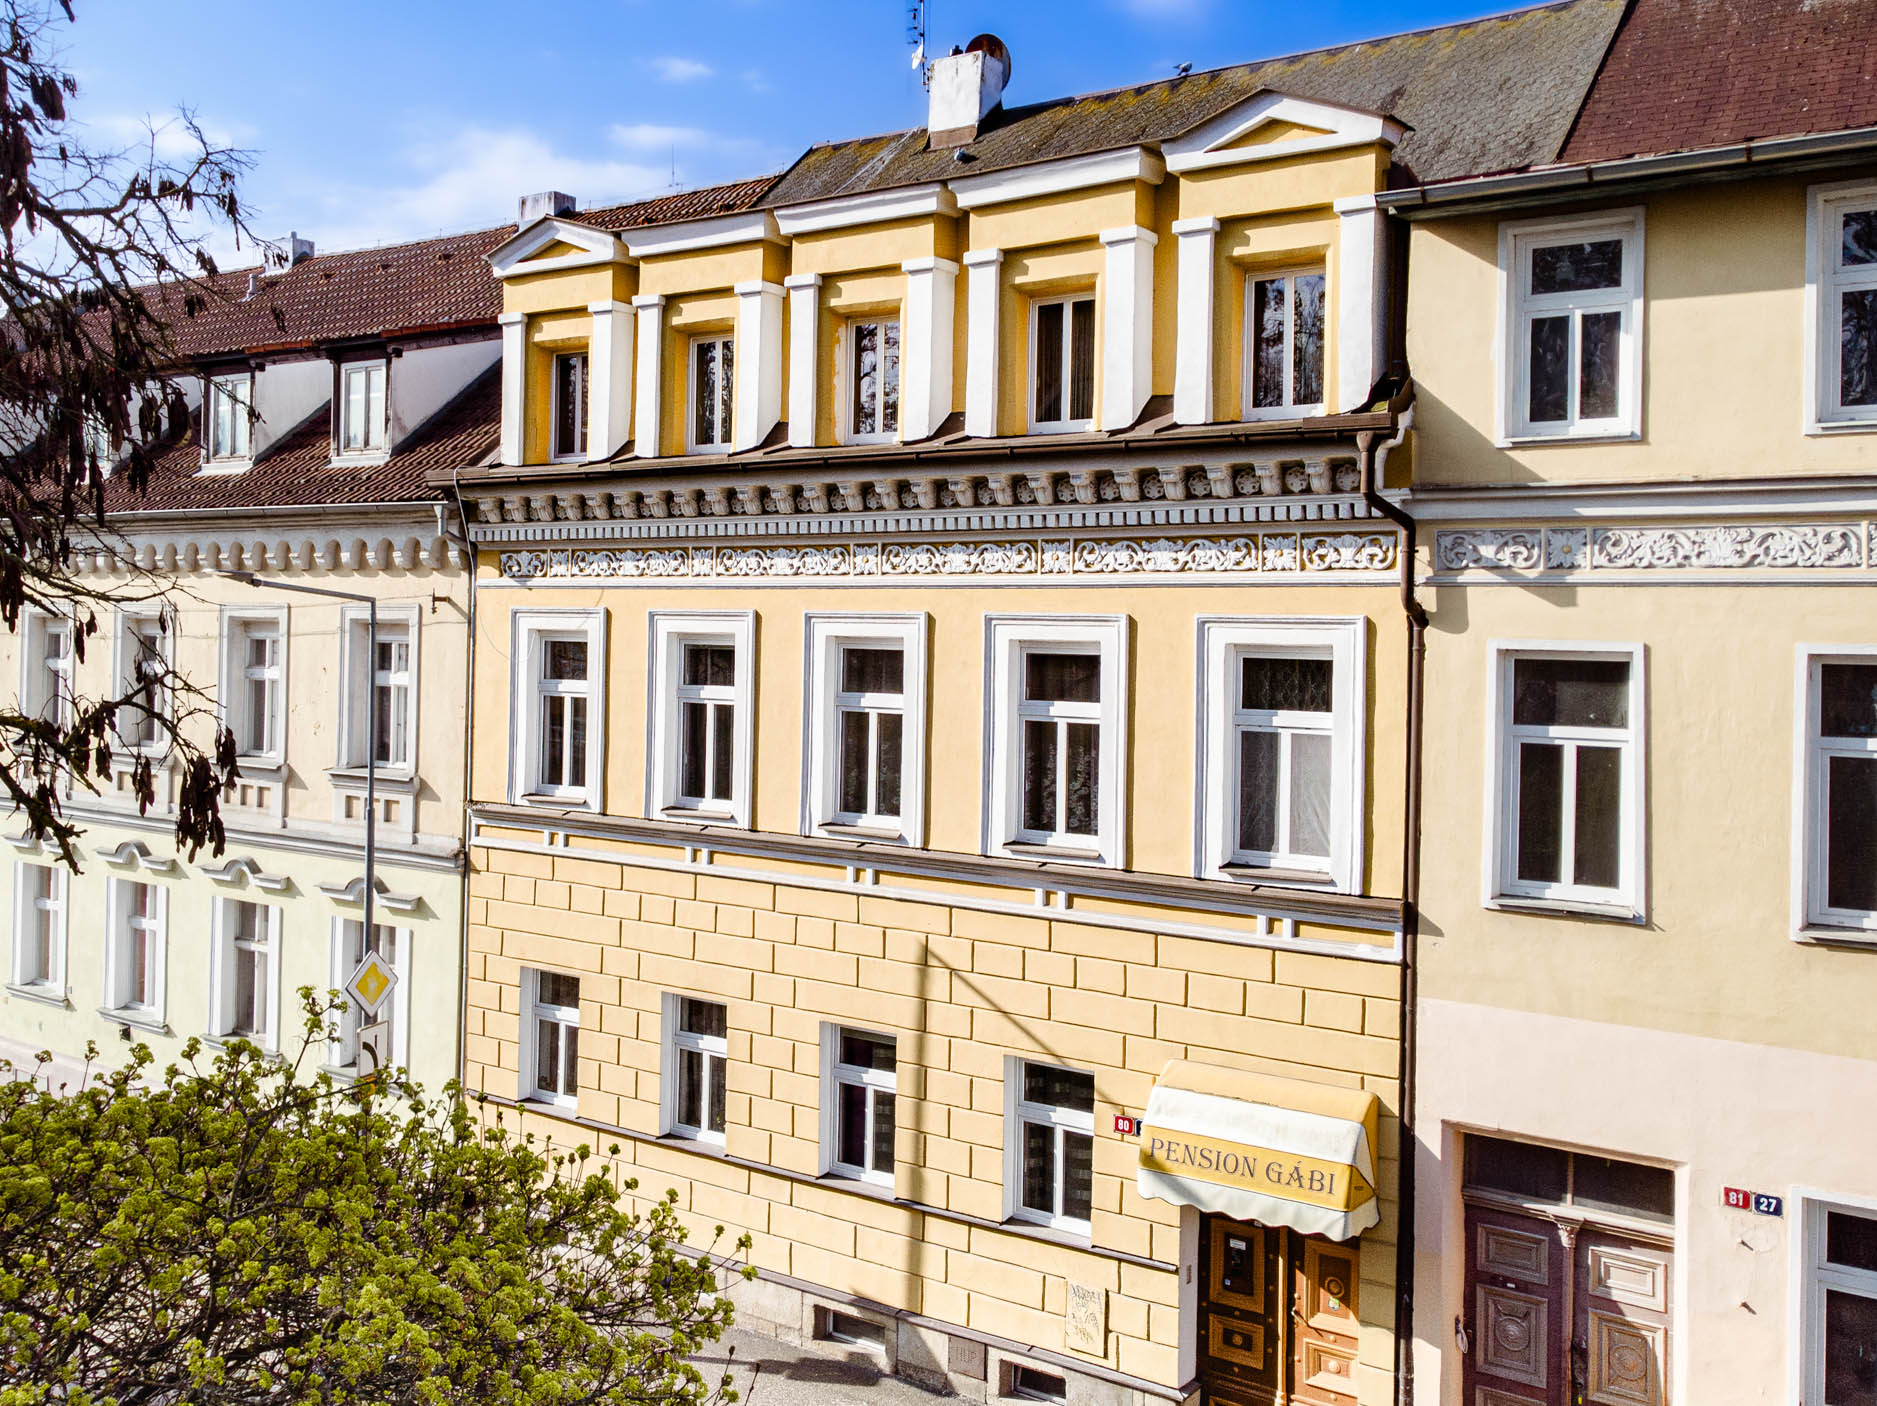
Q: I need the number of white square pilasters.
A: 10